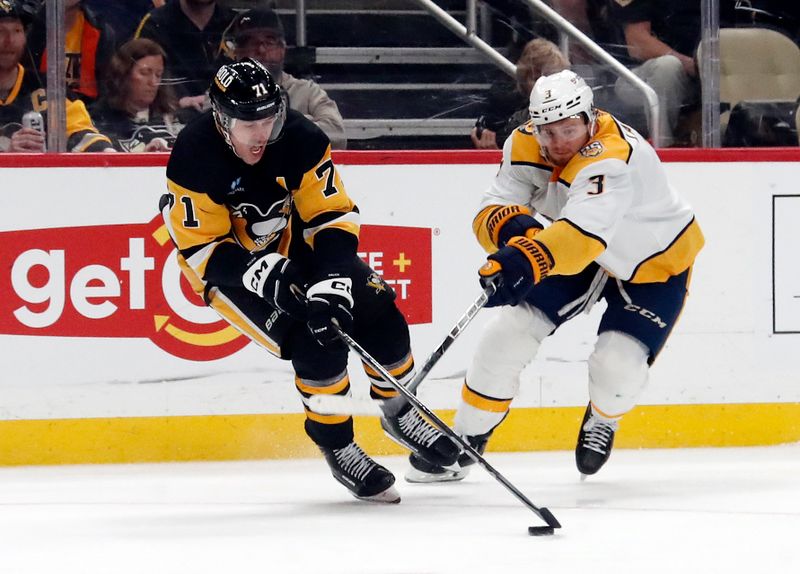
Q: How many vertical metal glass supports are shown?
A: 2